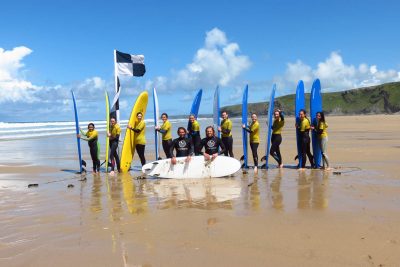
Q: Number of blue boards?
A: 8